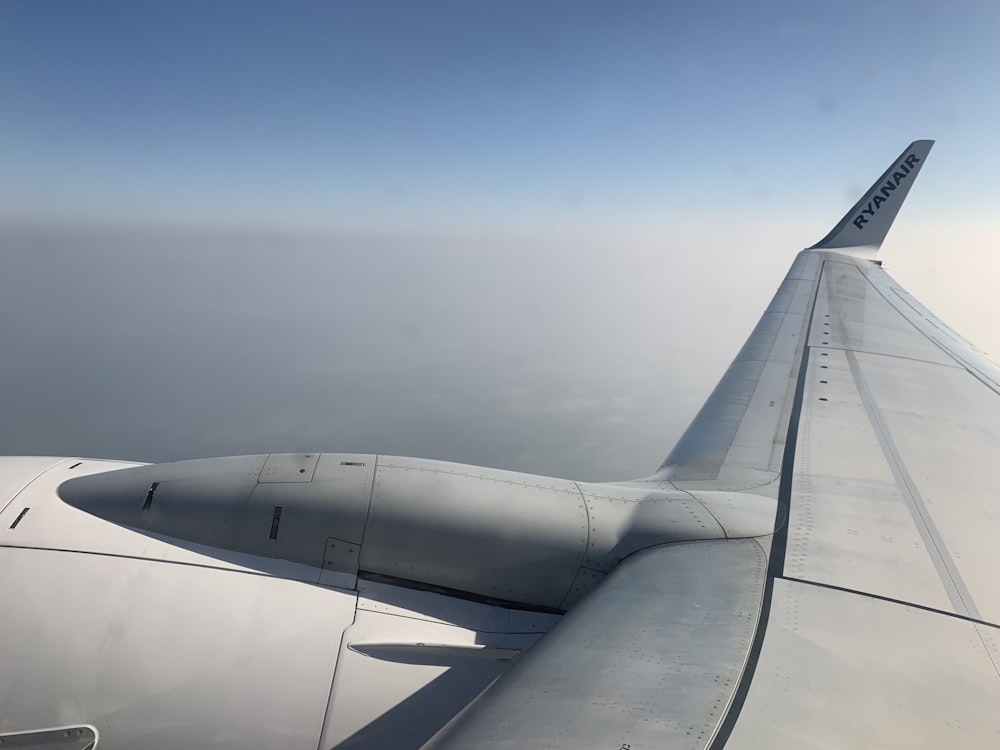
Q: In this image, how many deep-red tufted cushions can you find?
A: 0